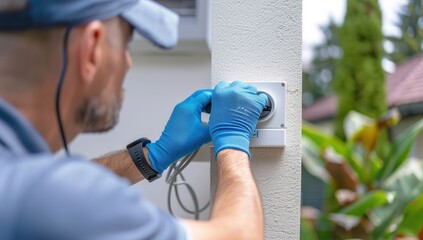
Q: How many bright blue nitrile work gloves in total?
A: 2